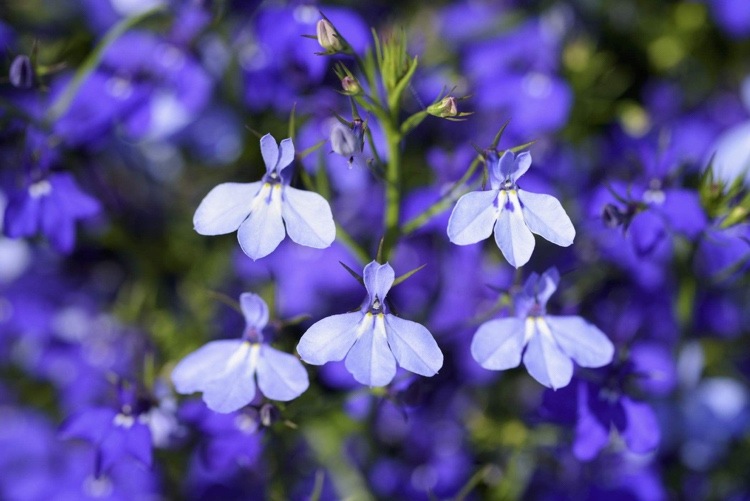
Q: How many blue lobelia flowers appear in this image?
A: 5